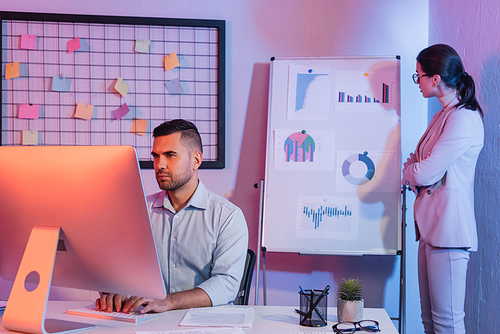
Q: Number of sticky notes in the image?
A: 13